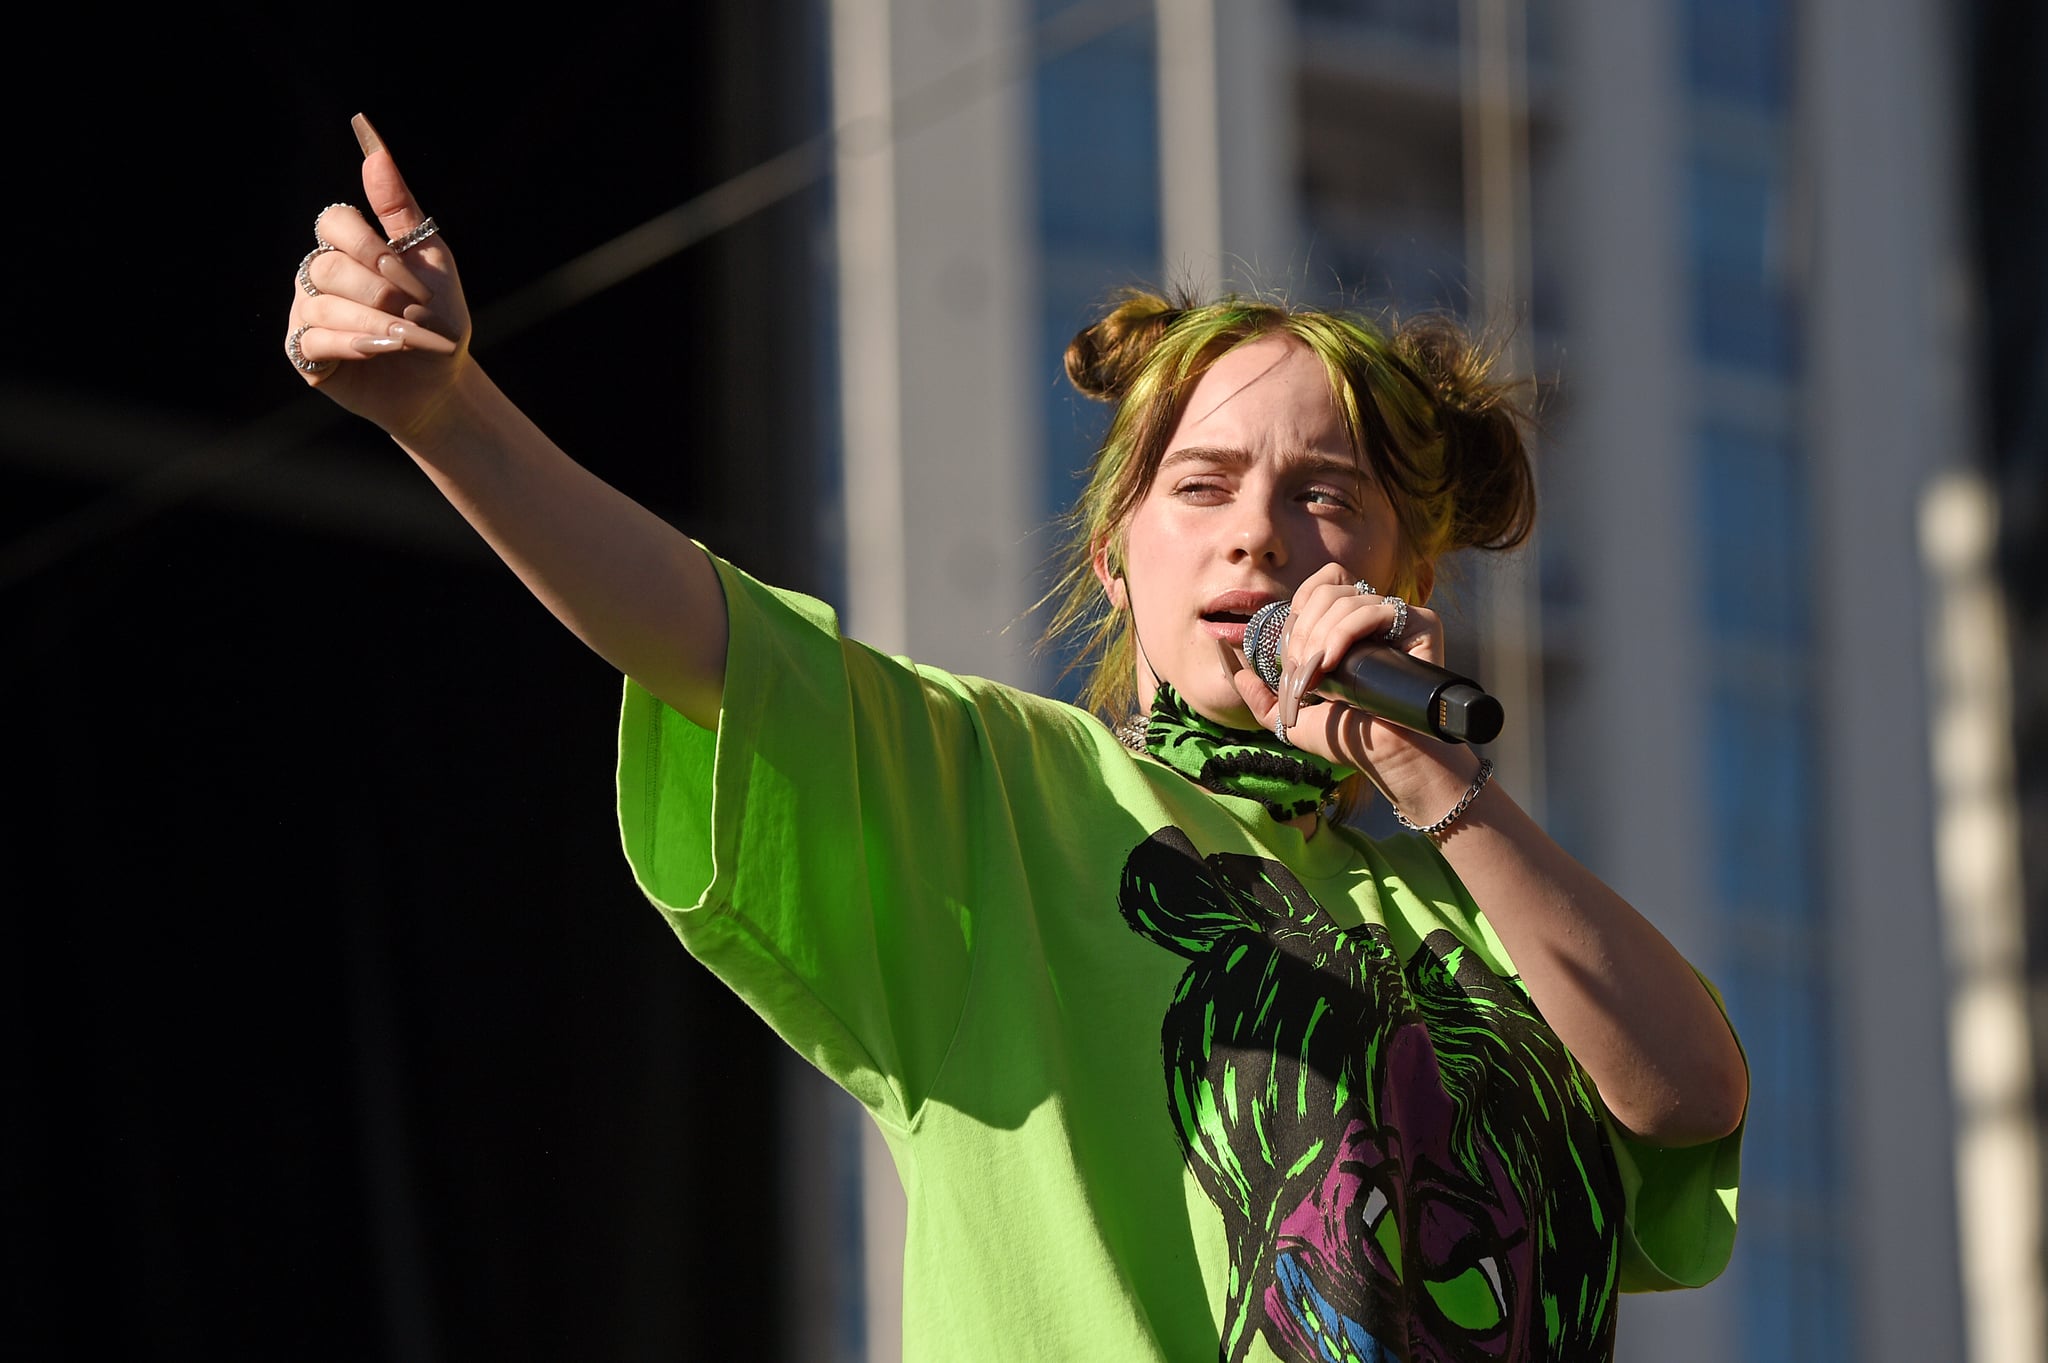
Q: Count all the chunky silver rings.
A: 7